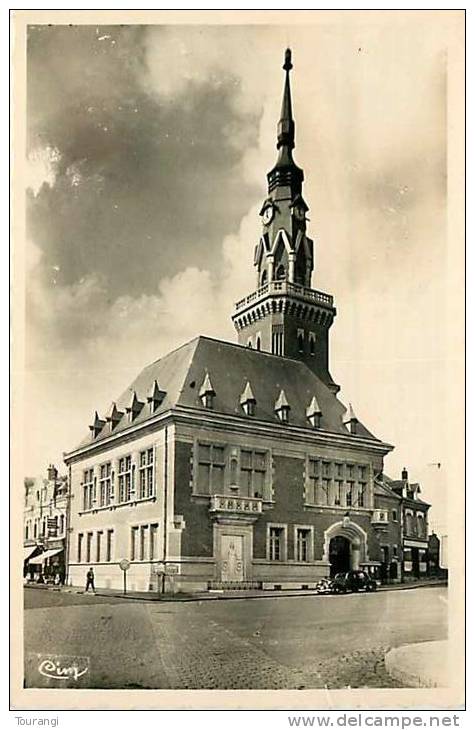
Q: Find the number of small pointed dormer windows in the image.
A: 9